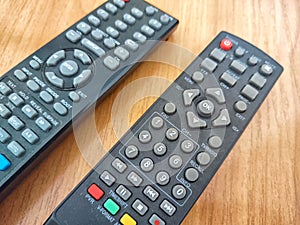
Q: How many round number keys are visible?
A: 10